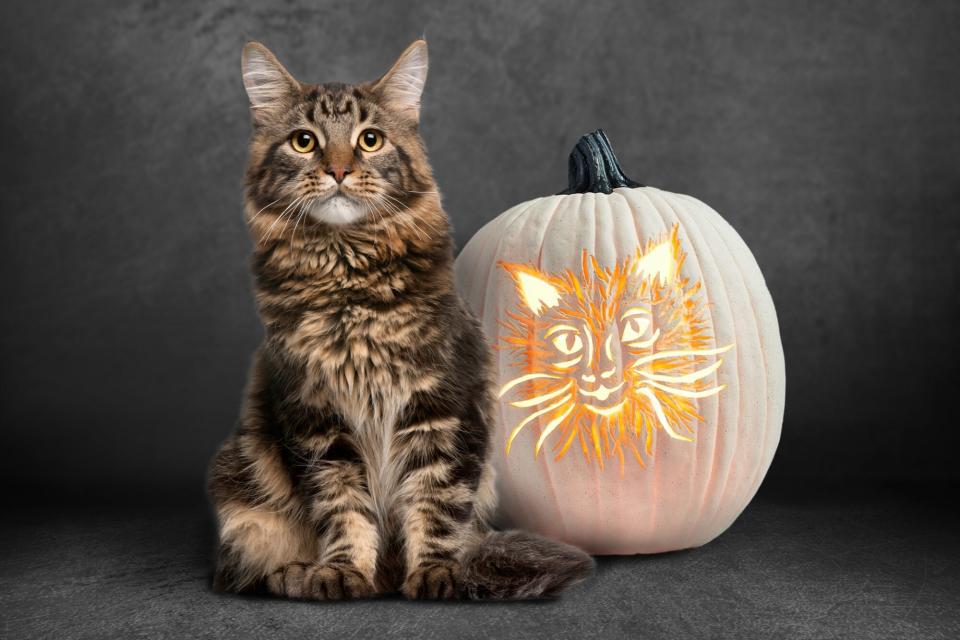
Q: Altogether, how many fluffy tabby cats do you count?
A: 1